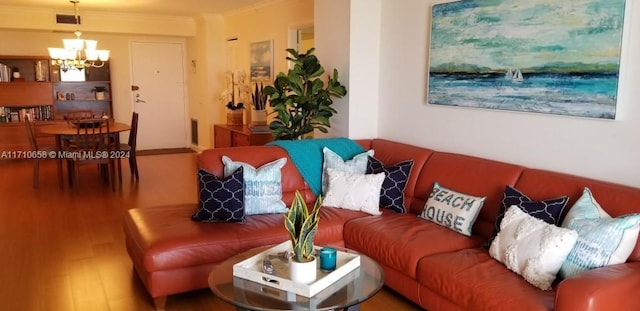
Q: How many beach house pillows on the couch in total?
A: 1